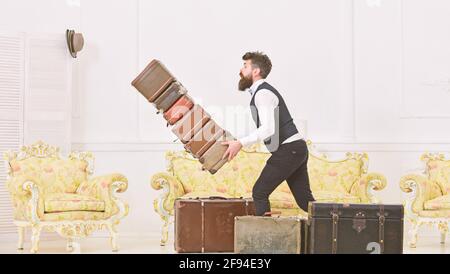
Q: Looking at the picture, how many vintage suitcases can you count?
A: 9